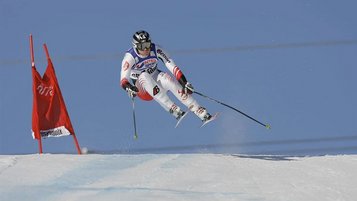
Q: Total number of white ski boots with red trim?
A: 2